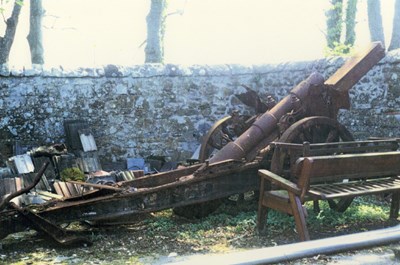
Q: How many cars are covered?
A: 0